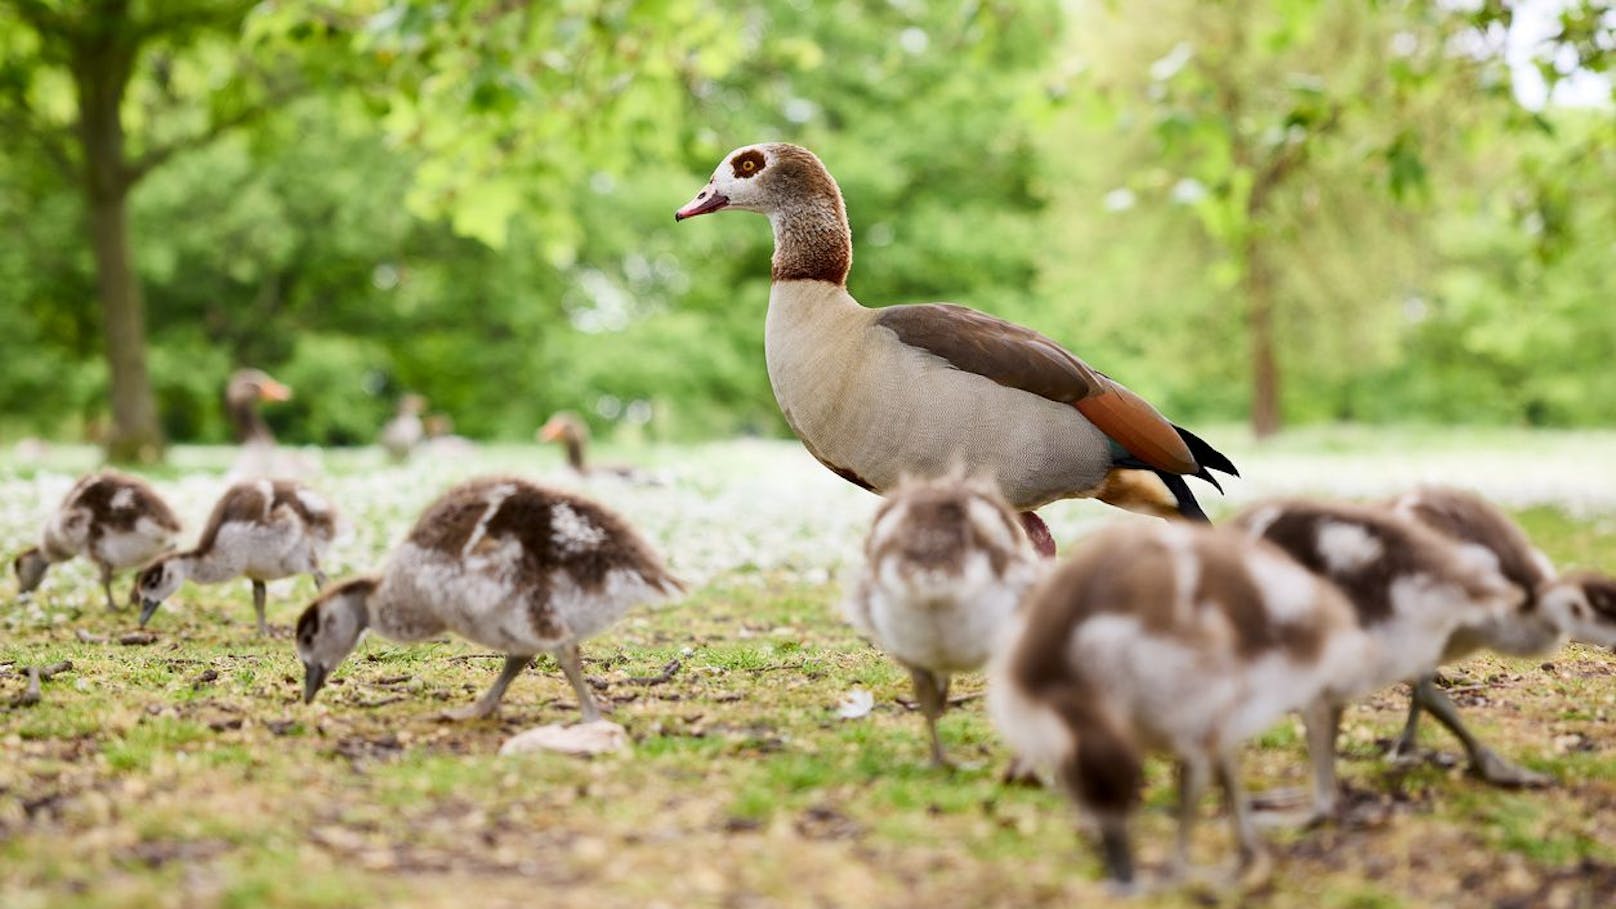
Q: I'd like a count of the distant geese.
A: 4